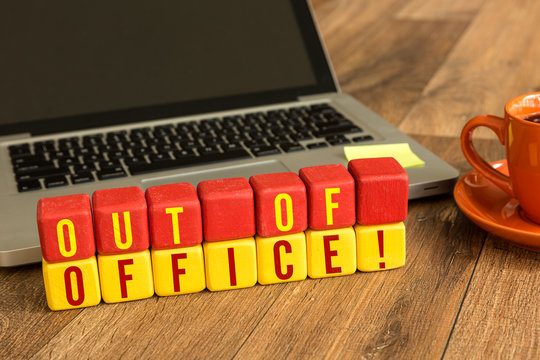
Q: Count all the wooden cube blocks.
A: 14